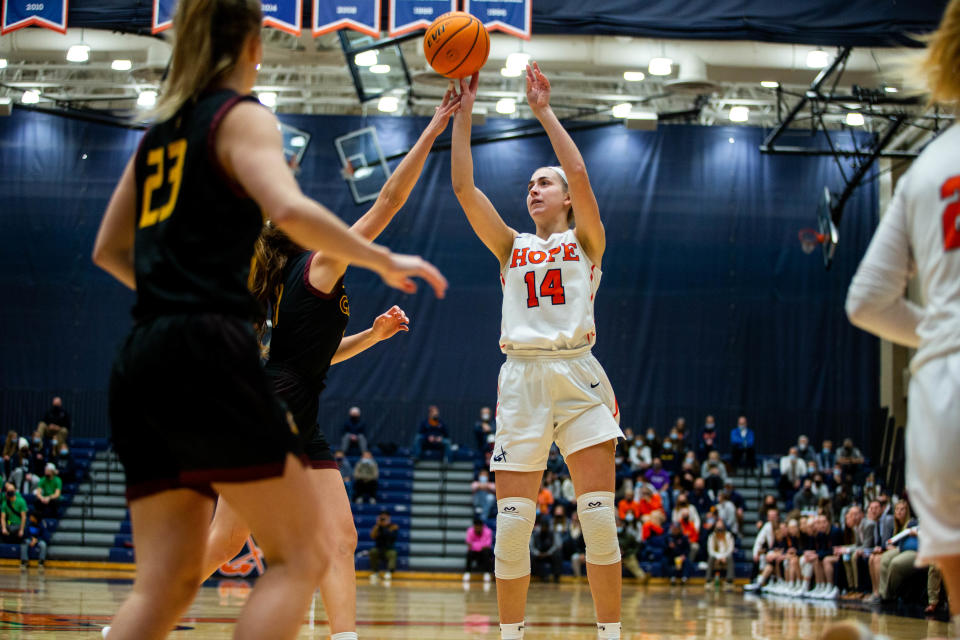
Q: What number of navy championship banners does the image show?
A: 6